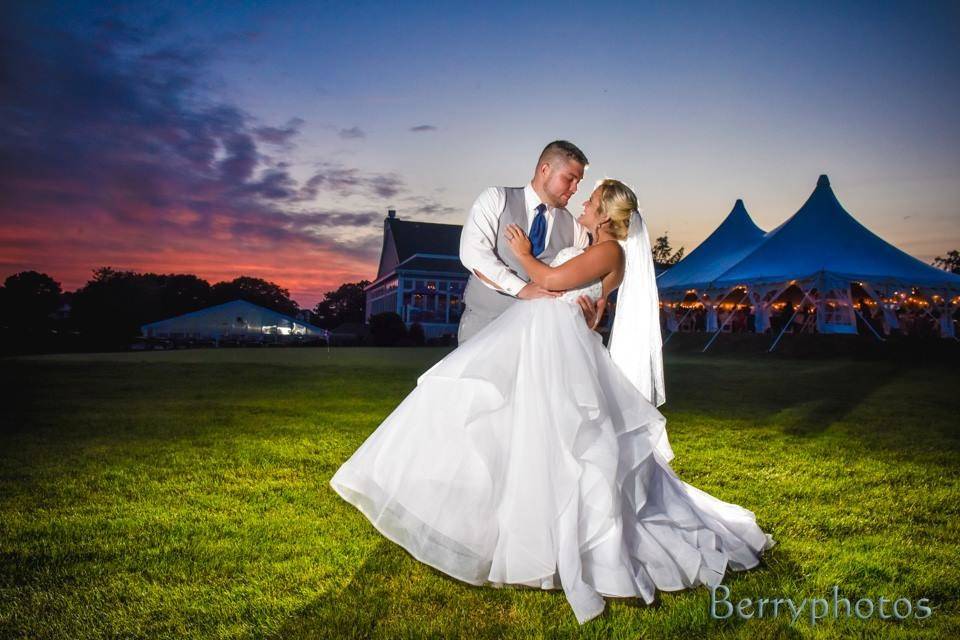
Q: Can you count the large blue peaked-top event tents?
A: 2